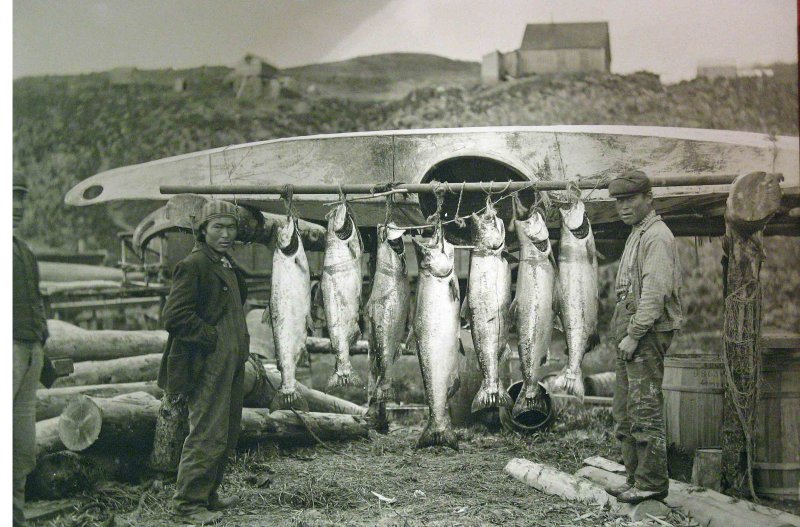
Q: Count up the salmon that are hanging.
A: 7